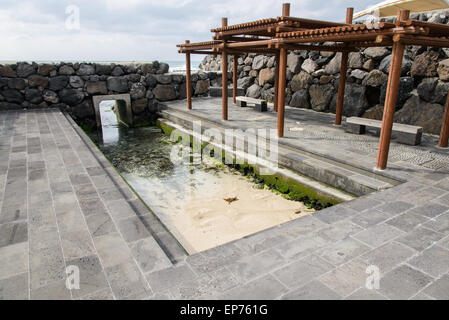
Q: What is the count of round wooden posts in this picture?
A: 8